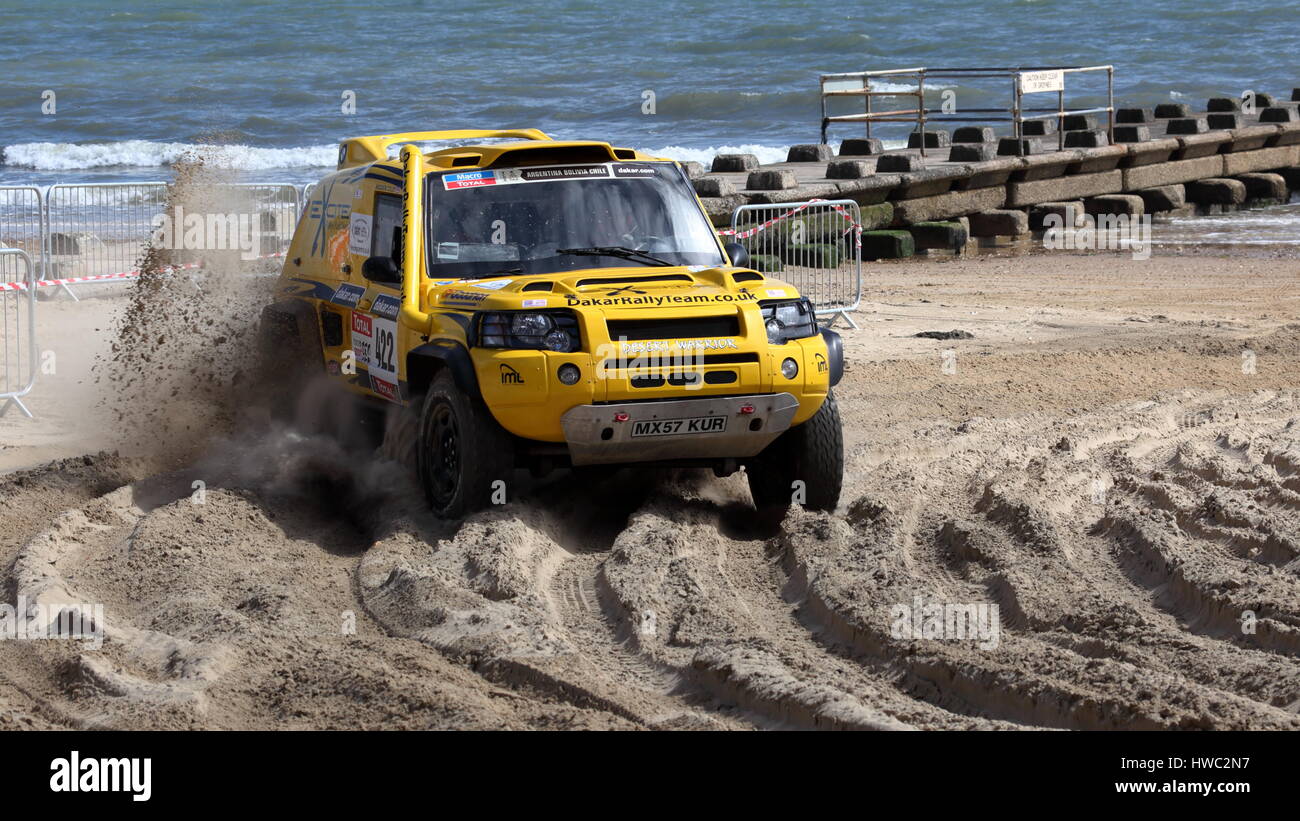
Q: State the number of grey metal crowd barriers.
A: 6